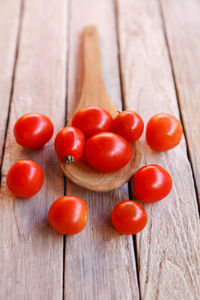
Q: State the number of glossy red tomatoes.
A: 10